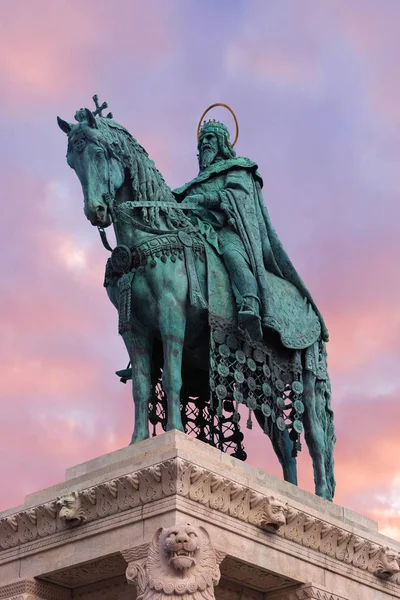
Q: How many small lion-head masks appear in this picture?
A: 3